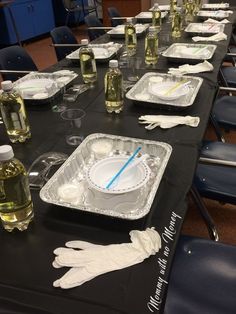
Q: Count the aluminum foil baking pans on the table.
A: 11